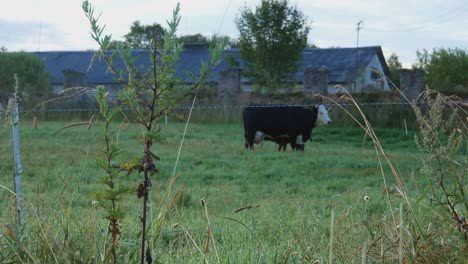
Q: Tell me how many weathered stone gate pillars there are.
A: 4